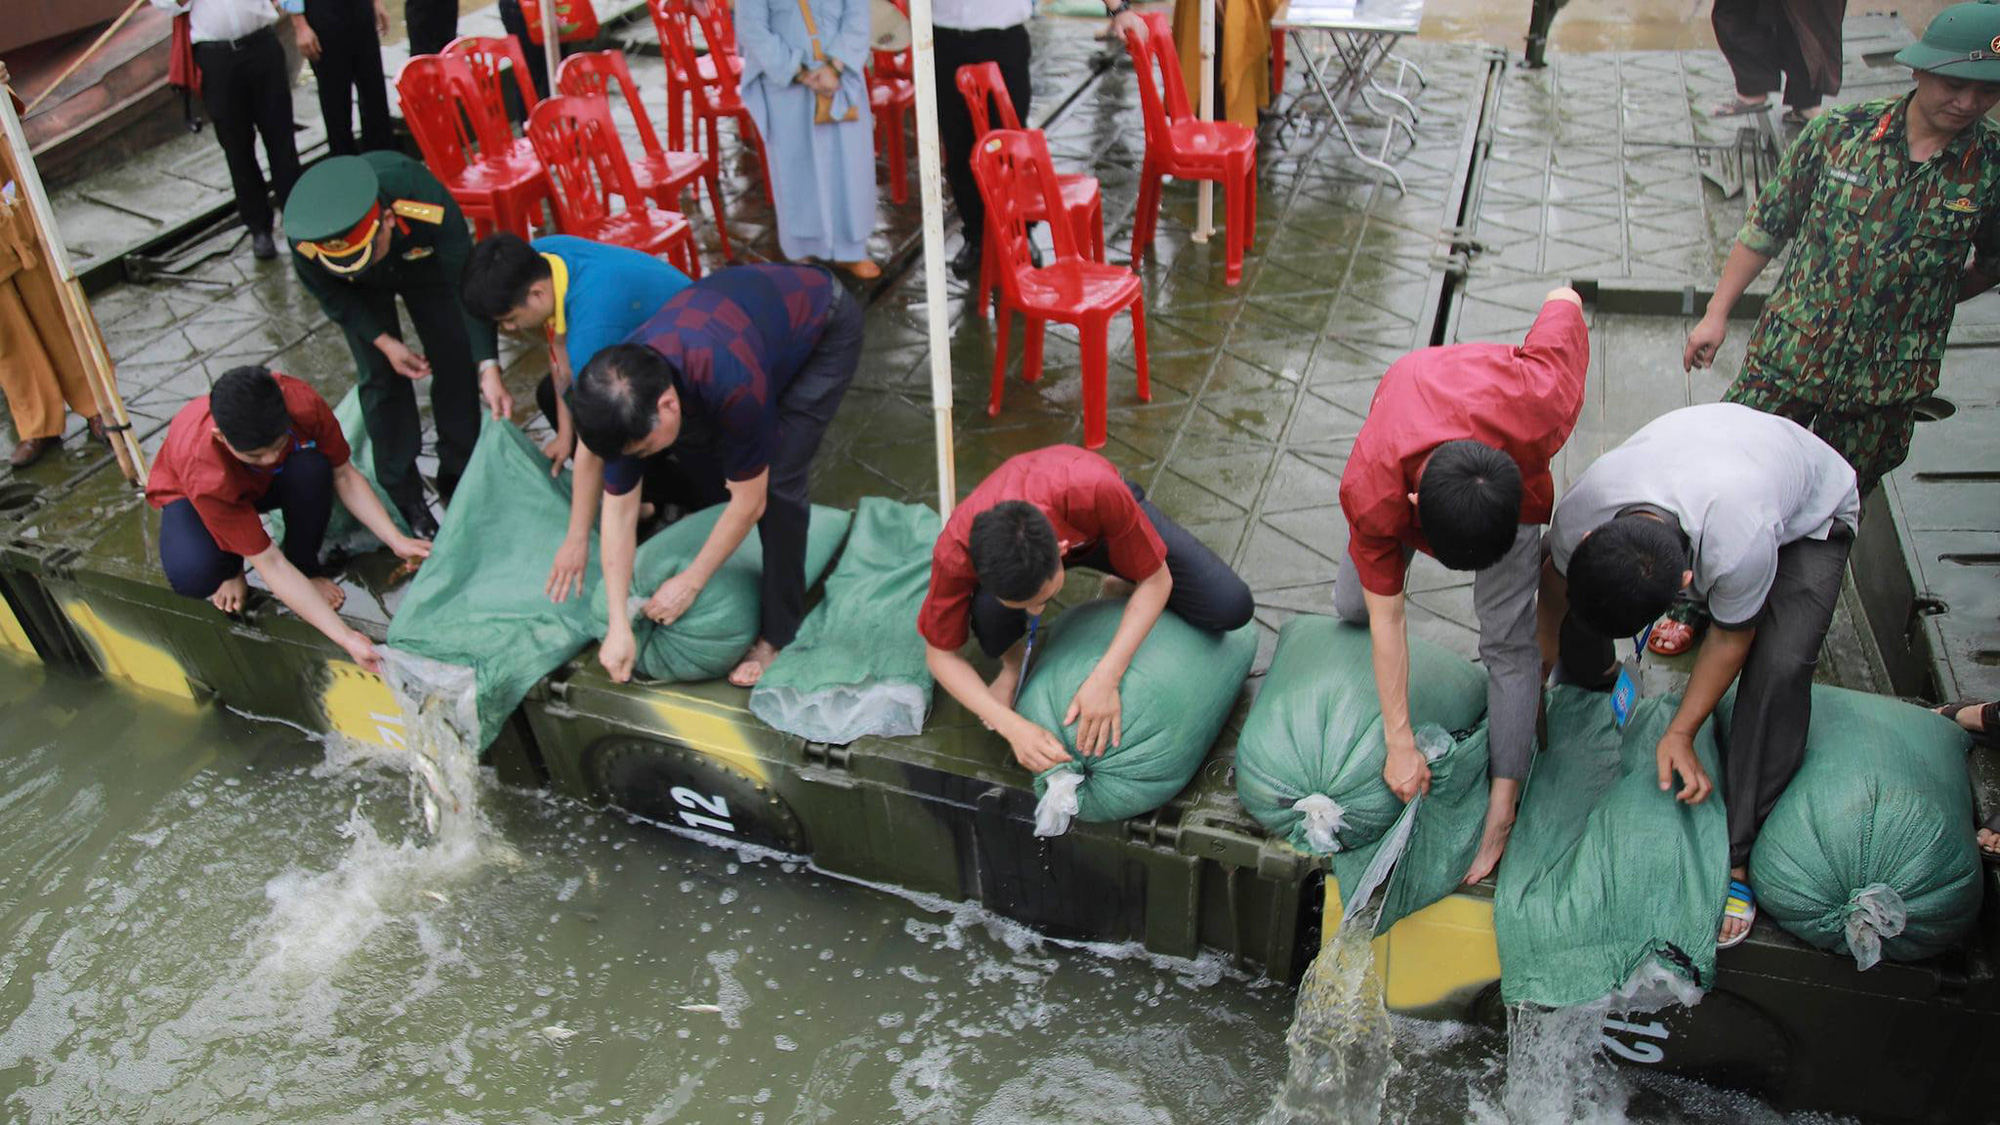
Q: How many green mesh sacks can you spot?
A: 9